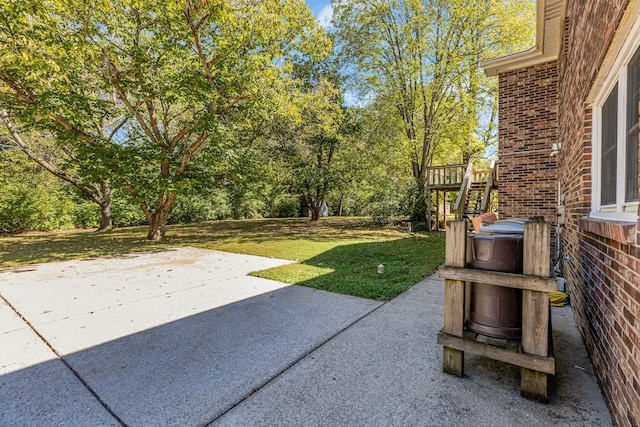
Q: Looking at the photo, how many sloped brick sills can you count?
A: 1